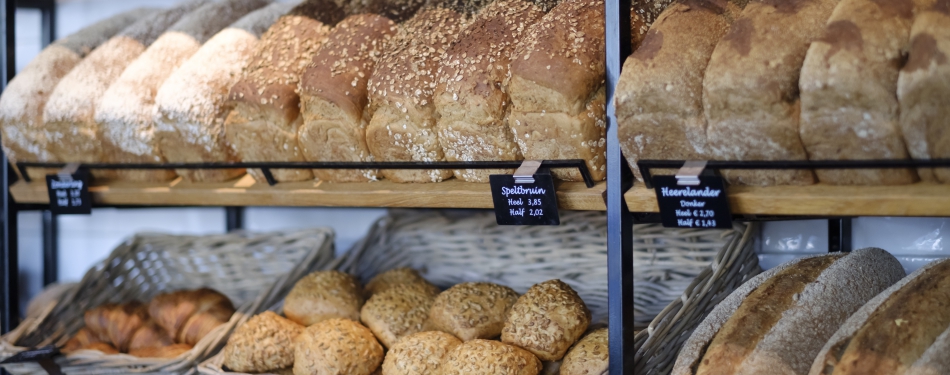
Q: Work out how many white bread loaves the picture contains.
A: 4